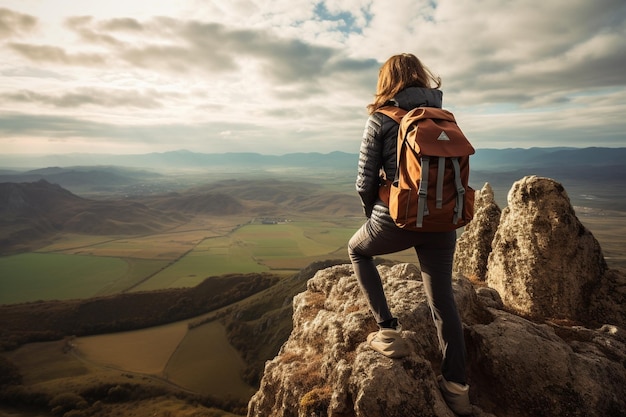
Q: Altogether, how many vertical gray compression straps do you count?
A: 3